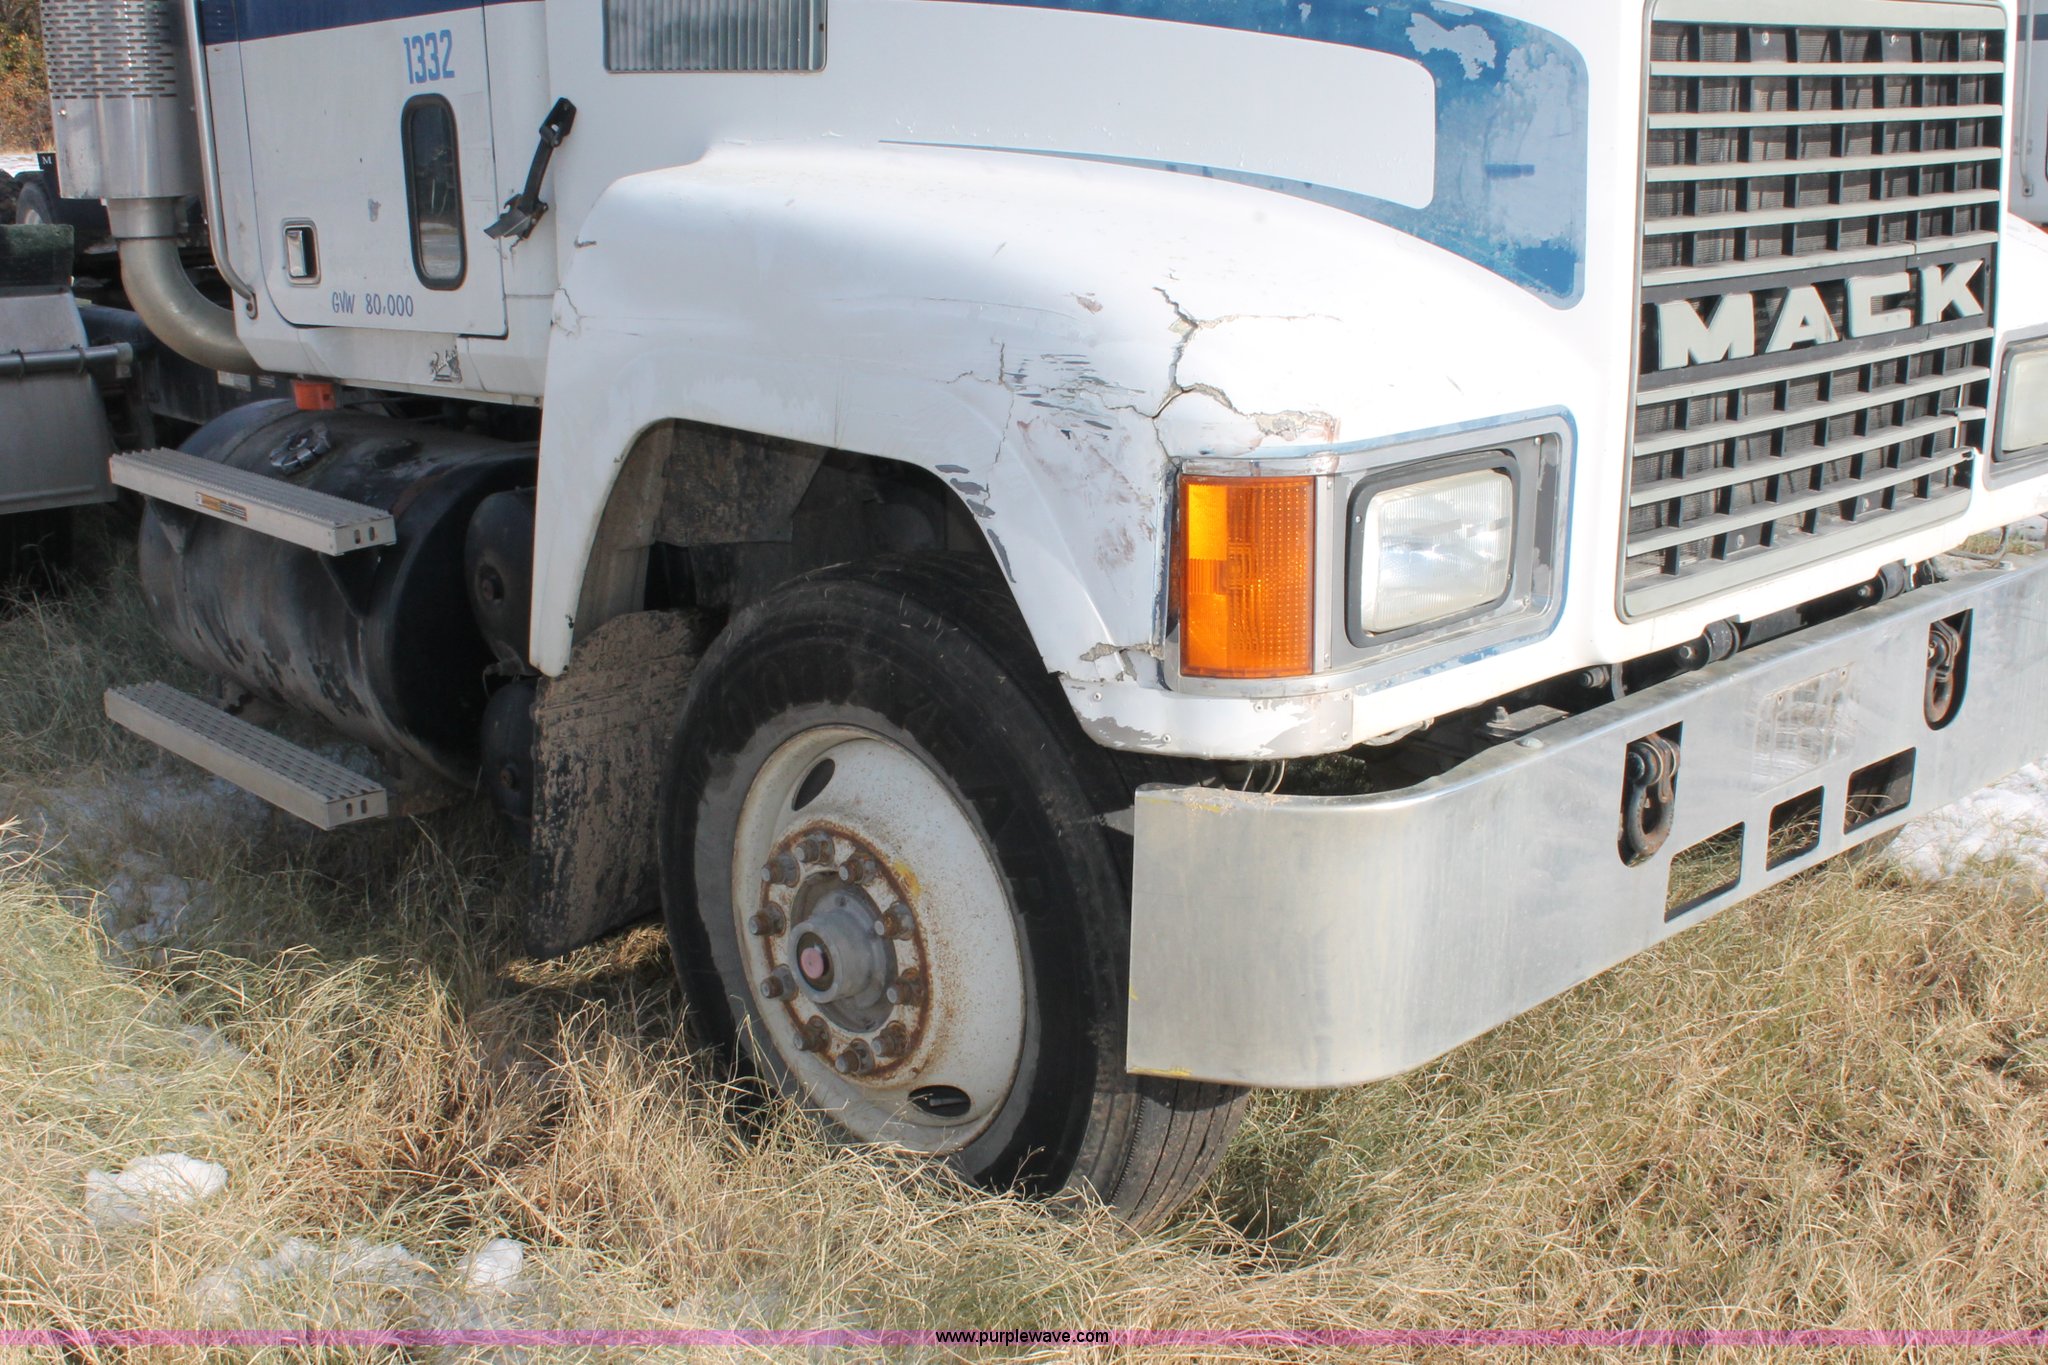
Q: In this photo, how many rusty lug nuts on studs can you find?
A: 10